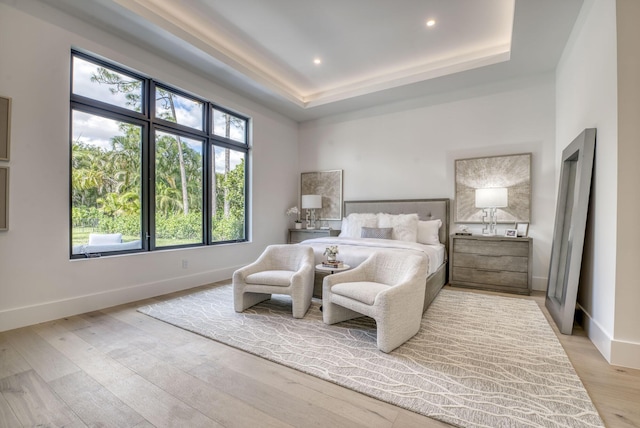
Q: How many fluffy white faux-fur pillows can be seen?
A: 2